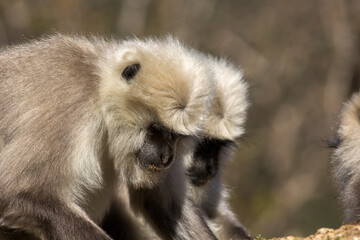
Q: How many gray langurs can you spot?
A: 3